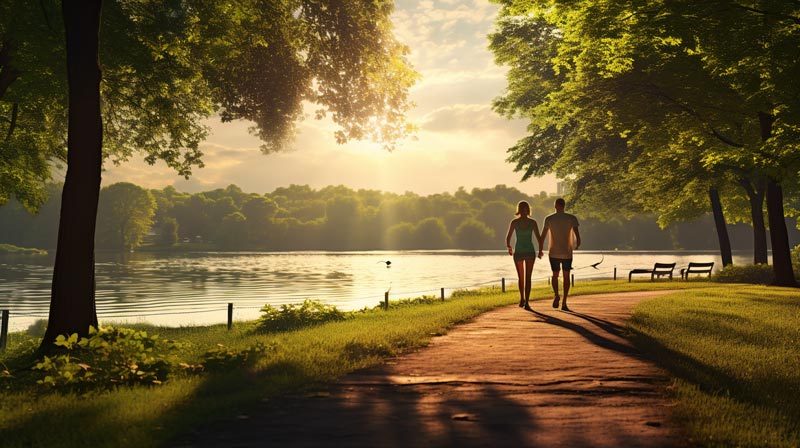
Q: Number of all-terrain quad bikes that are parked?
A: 0